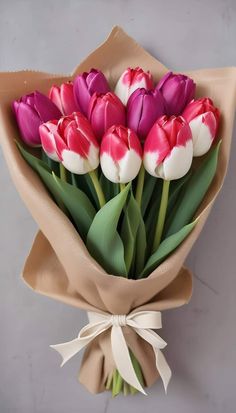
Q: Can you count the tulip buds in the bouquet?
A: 12